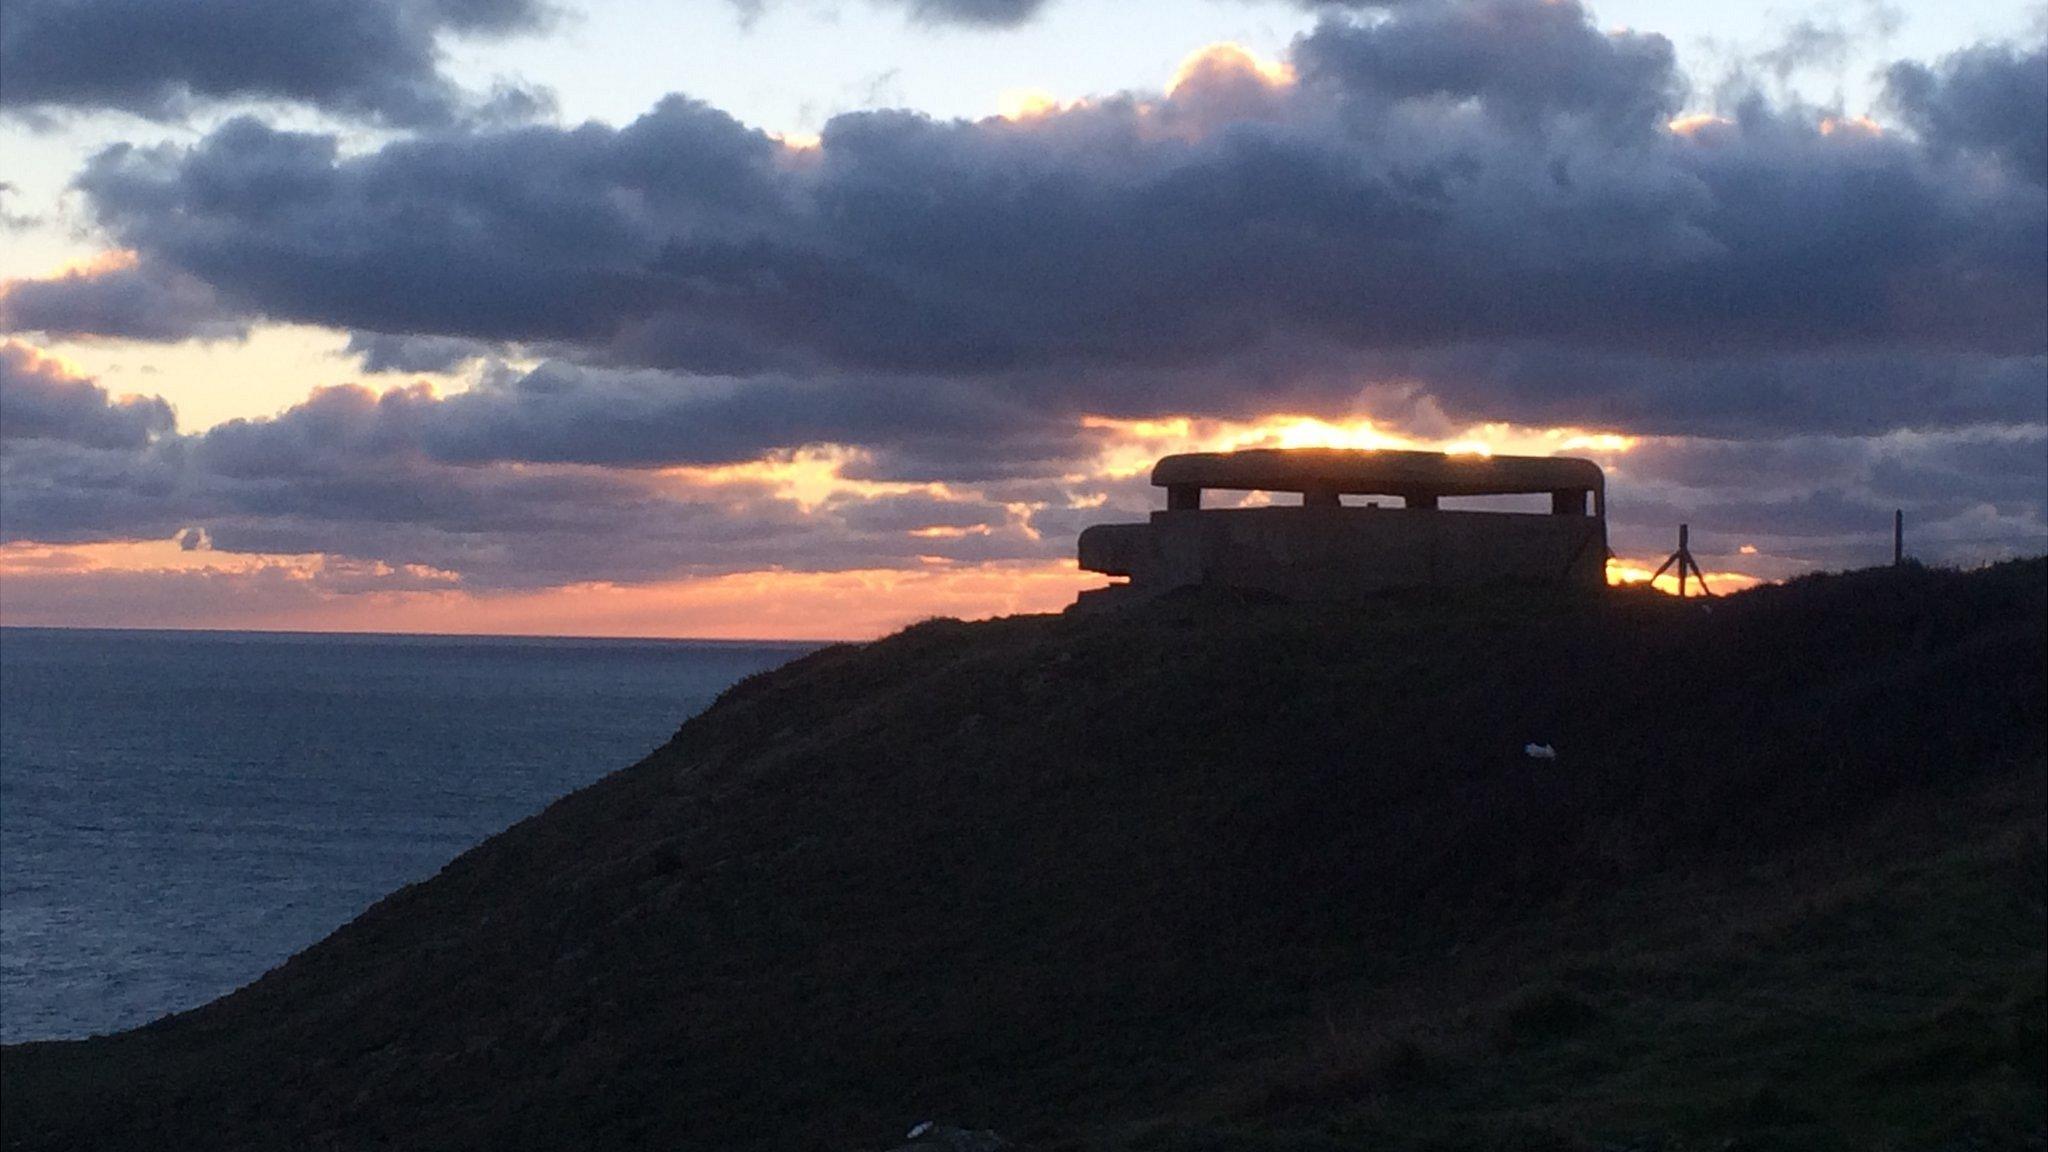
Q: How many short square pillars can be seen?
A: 4